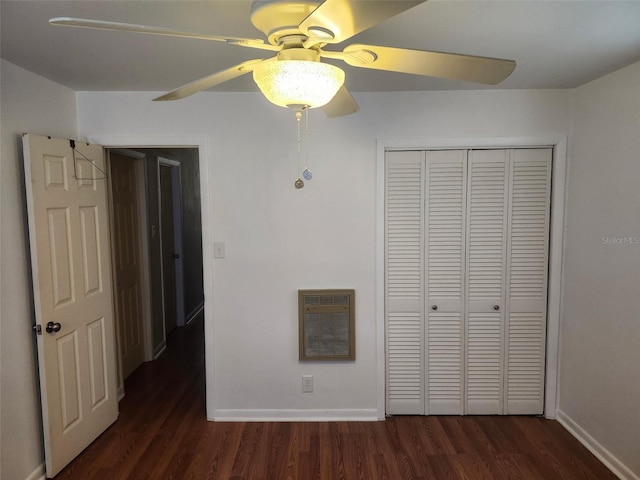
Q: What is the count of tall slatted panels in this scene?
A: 4